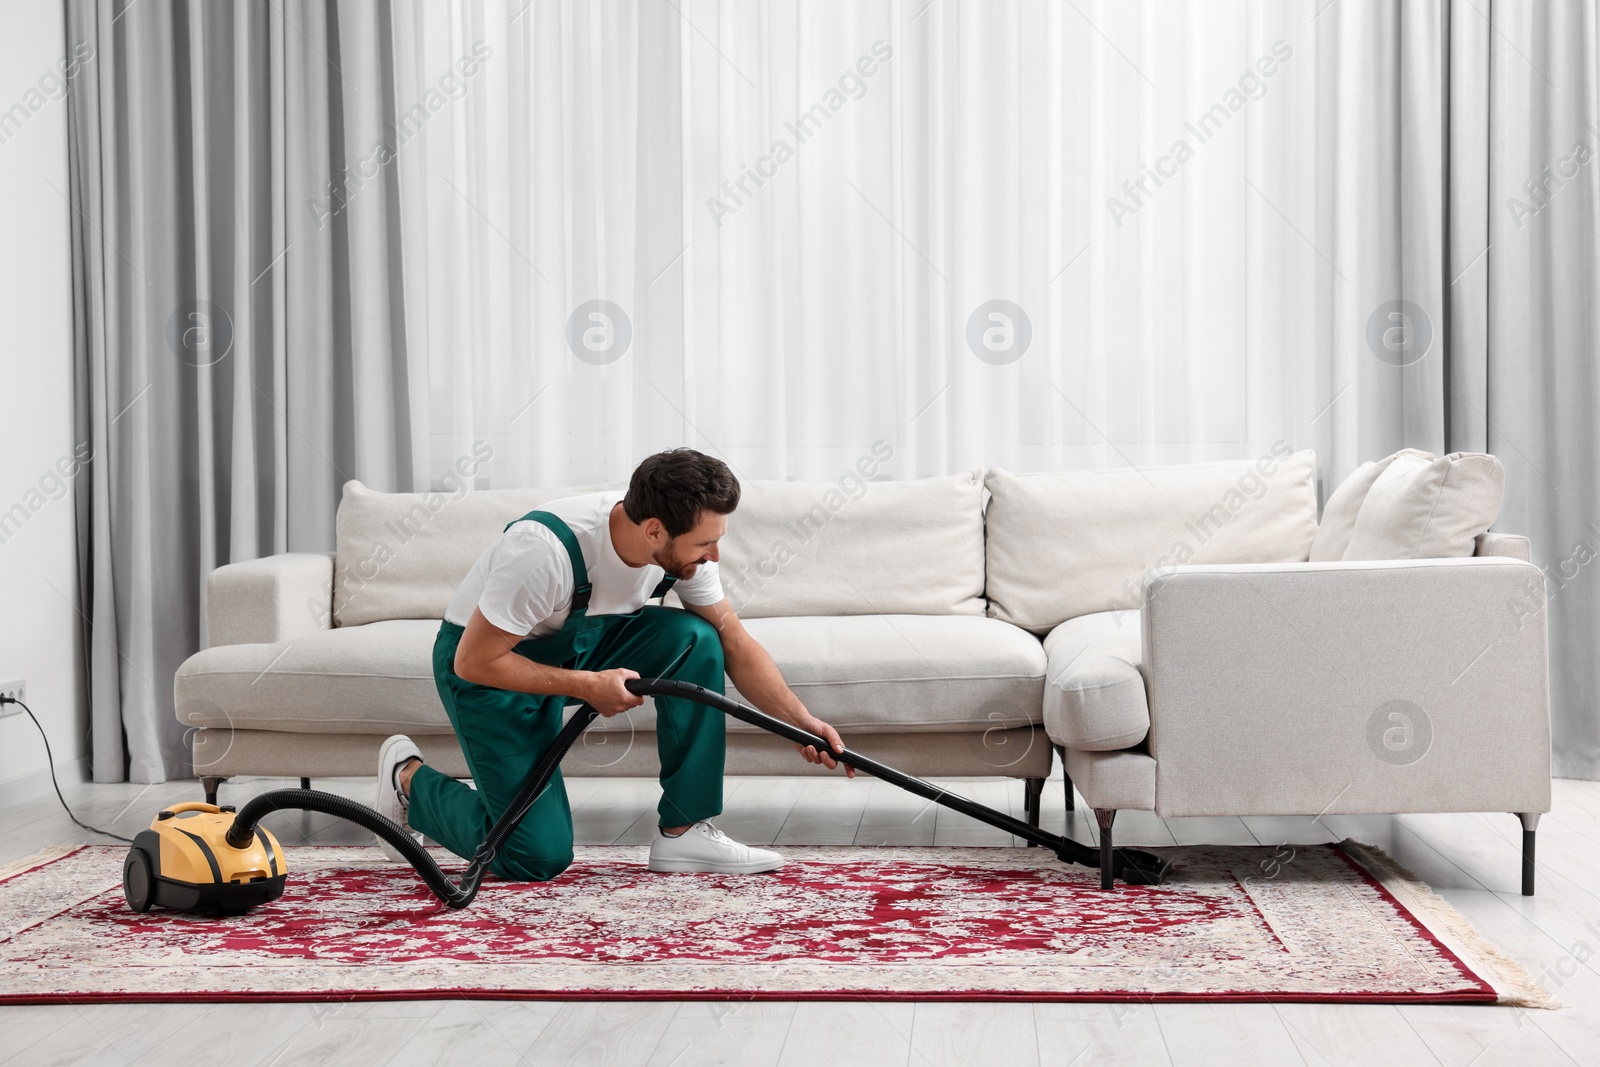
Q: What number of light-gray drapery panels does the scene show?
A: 2